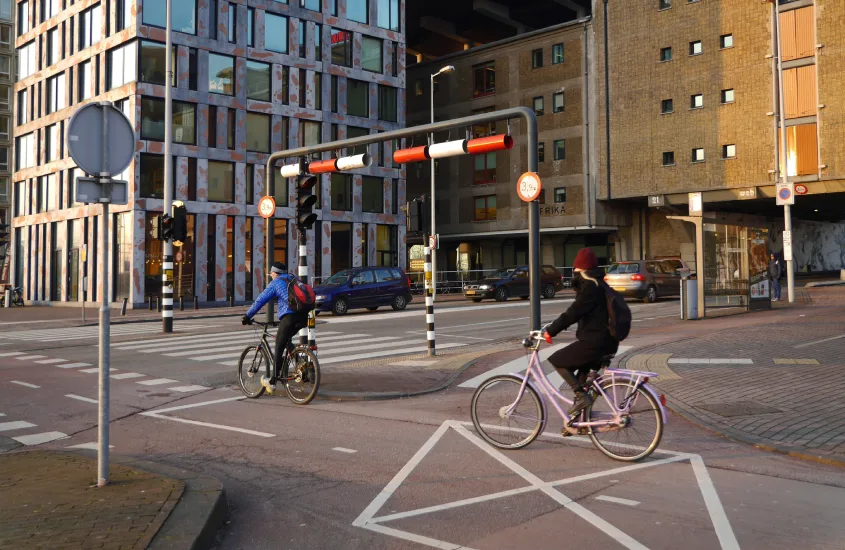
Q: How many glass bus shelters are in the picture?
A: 1